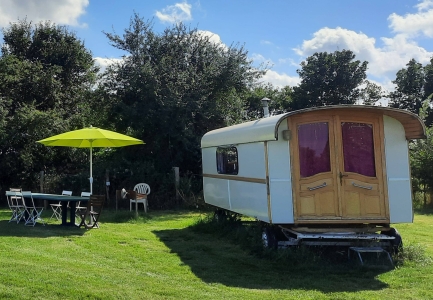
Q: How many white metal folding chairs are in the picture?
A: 5